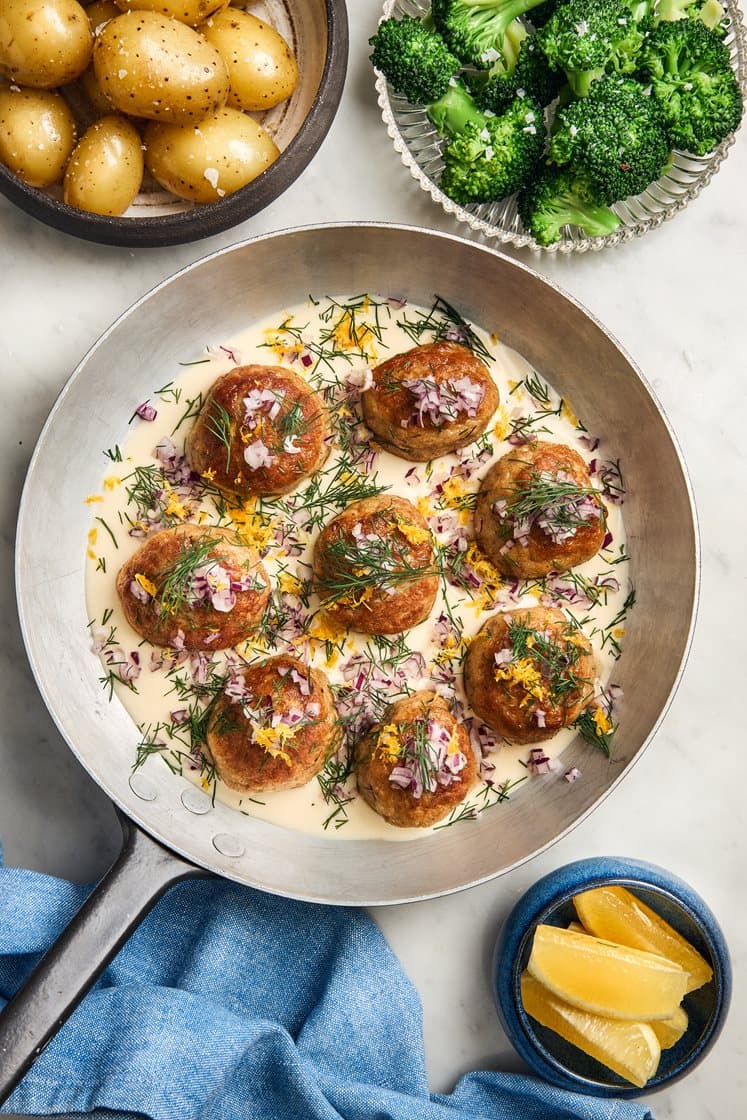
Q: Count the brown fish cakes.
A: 8